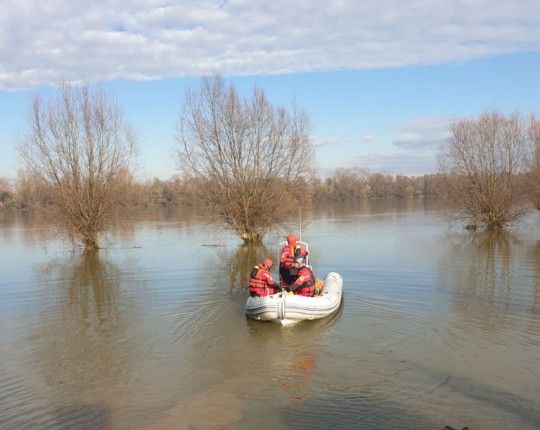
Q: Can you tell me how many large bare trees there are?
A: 3